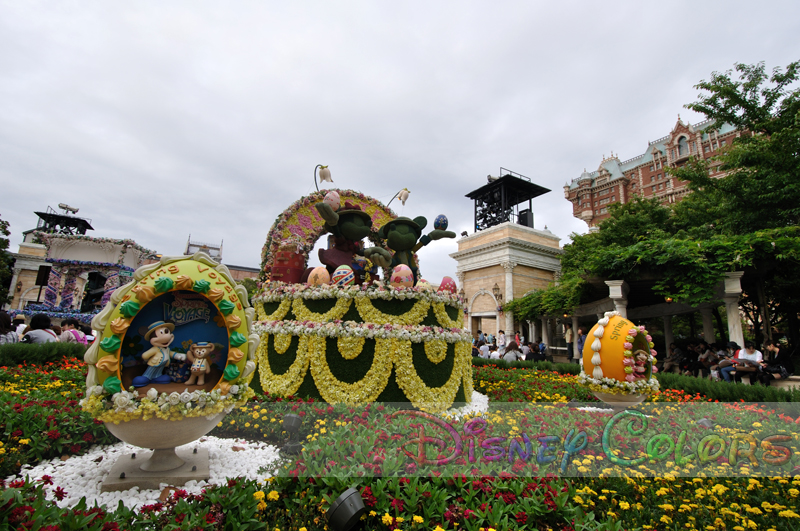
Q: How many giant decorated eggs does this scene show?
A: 2